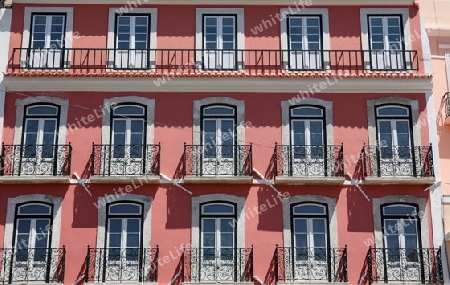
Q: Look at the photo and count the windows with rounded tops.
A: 10